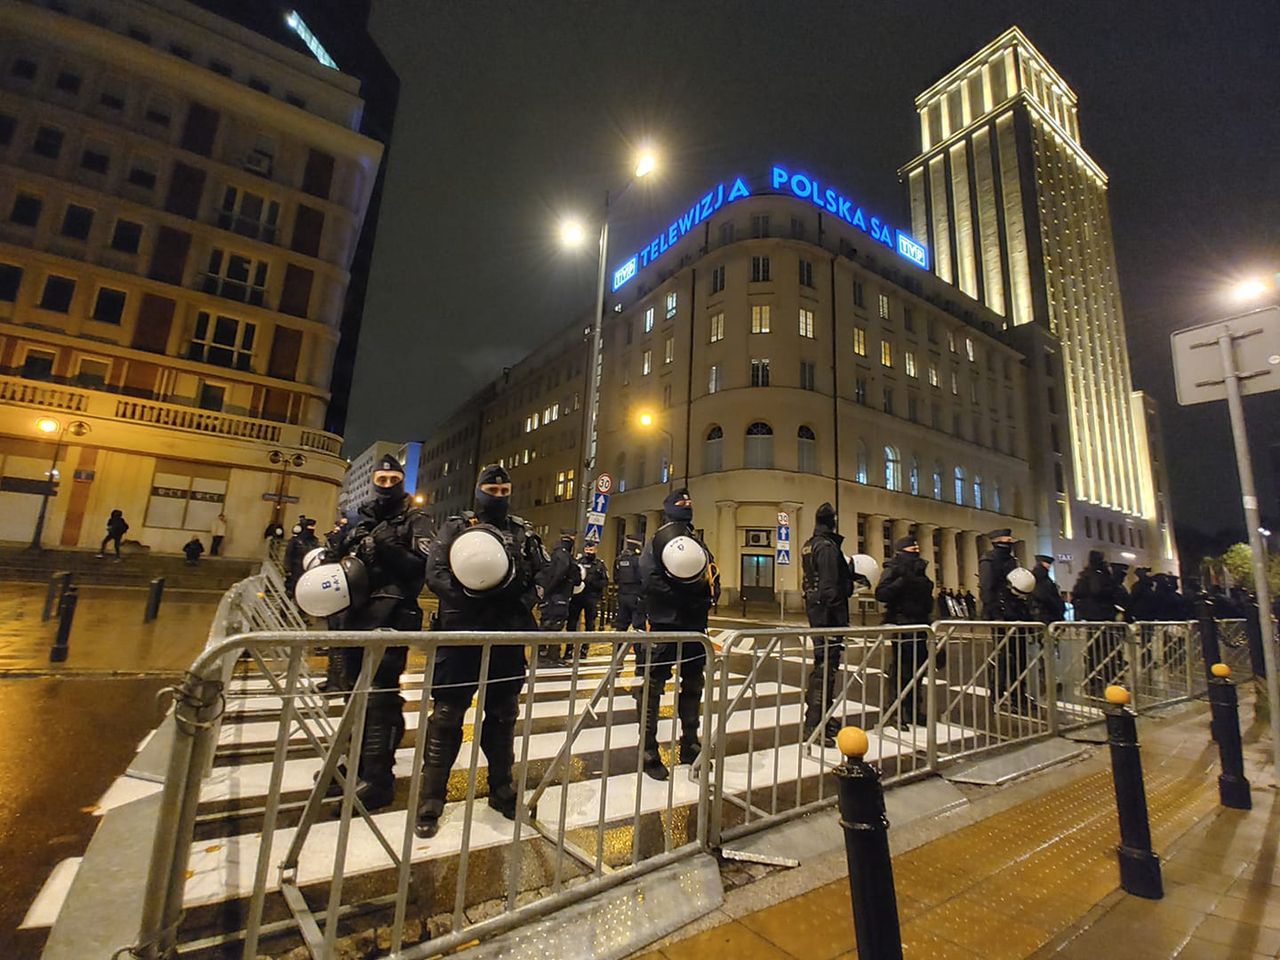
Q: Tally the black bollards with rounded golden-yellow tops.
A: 3